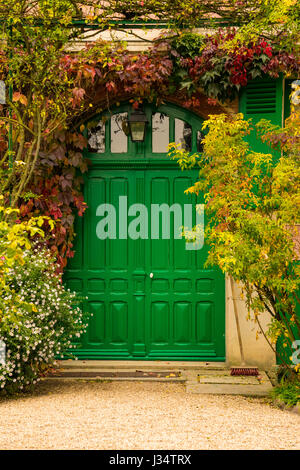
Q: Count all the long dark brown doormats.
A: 1